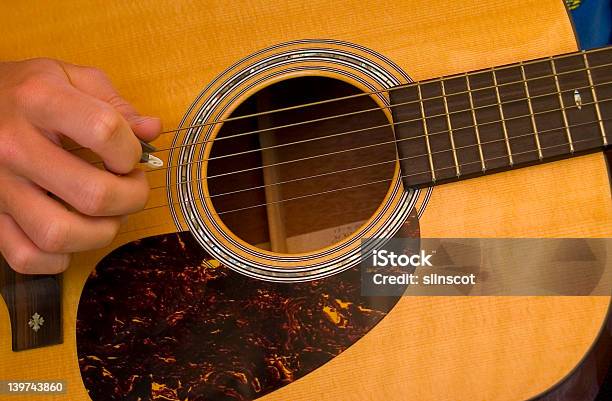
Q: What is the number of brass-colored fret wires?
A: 7